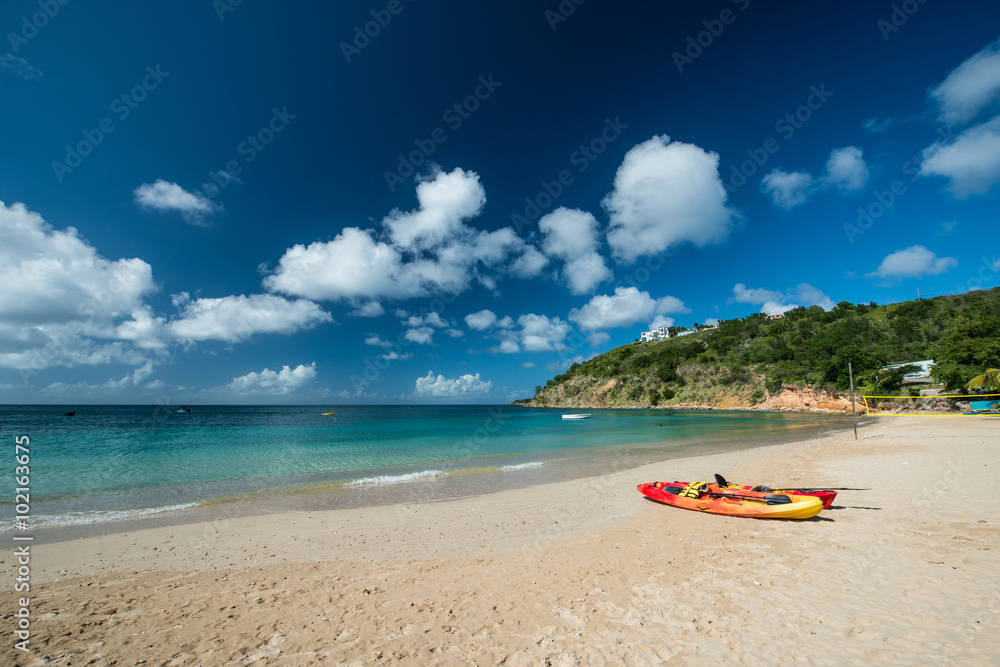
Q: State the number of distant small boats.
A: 4